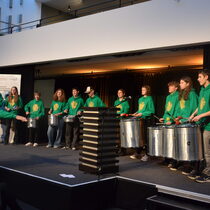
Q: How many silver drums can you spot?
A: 7